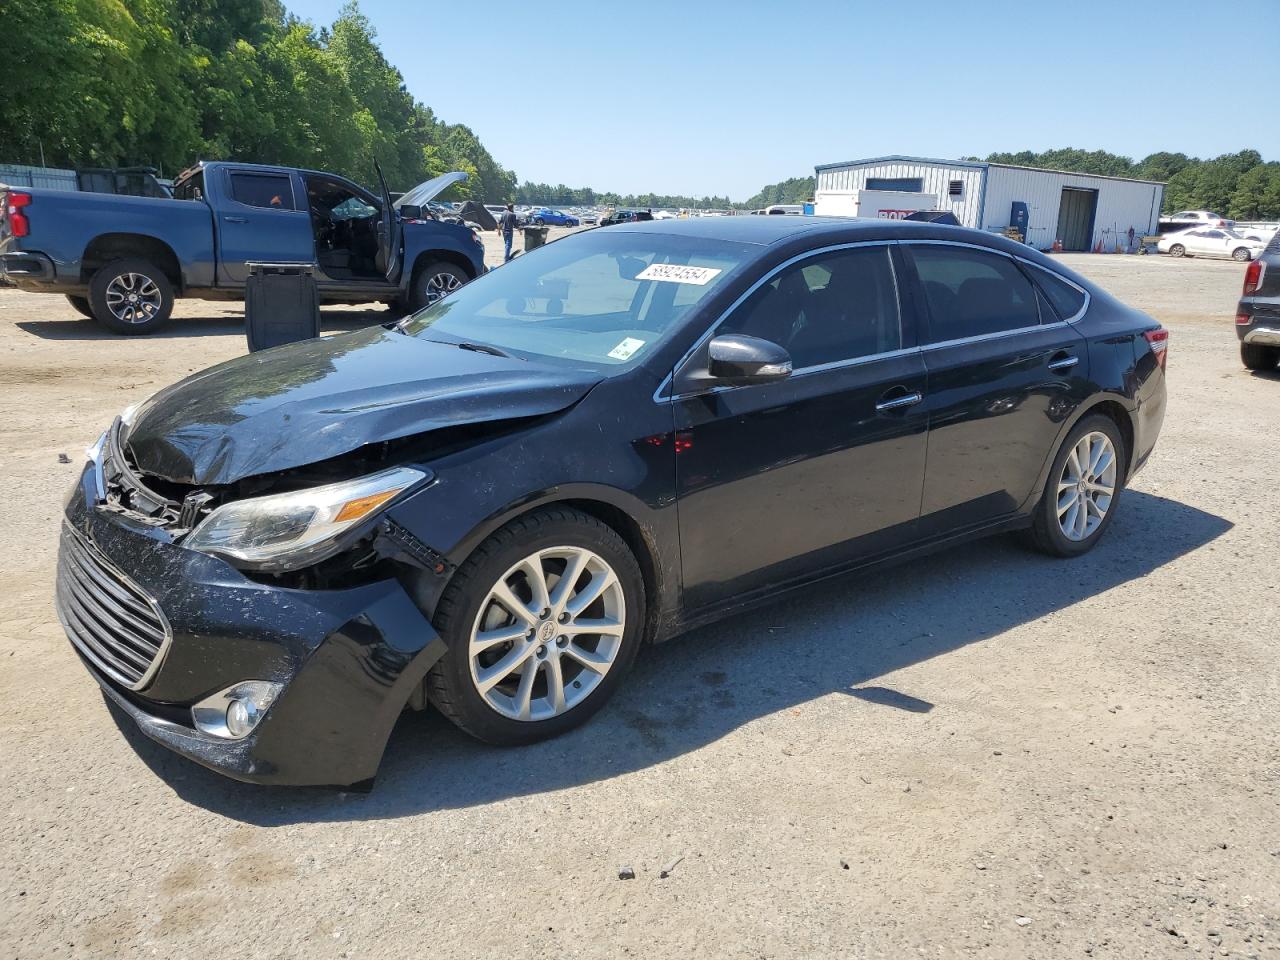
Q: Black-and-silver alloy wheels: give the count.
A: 2